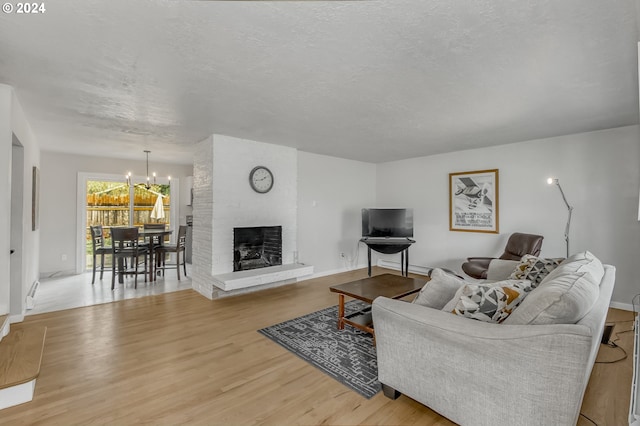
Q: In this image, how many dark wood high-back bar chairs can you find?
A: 4